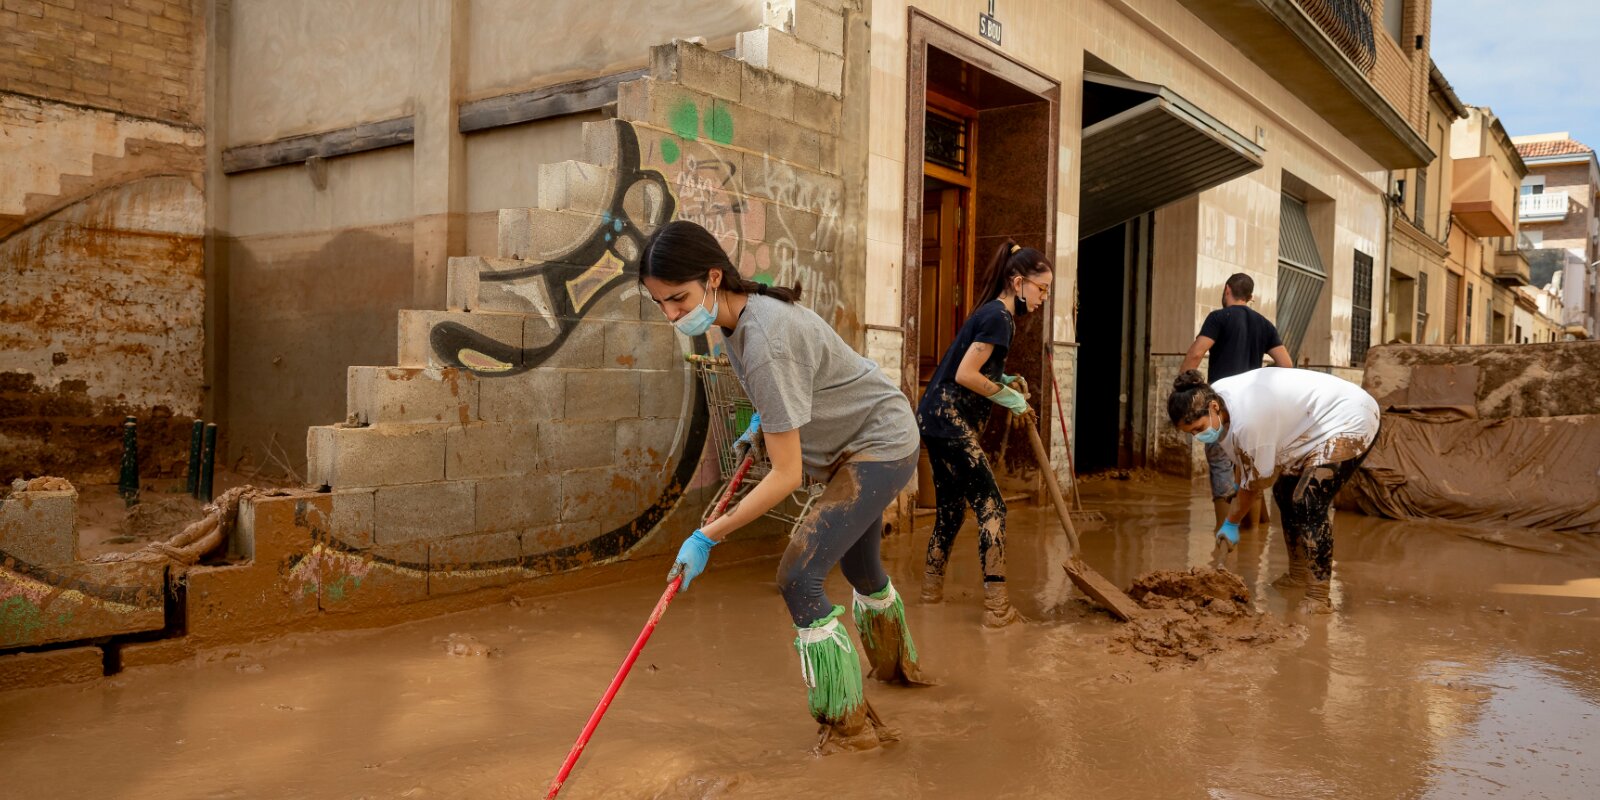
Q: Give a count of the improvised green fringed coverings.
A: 2